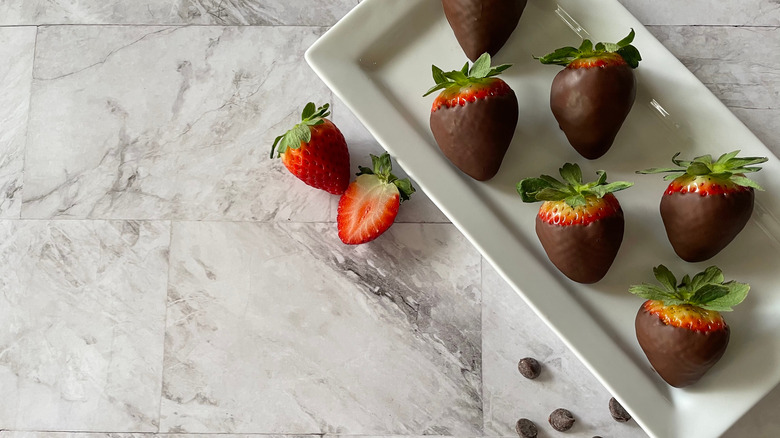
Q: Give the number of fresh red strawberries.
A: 2